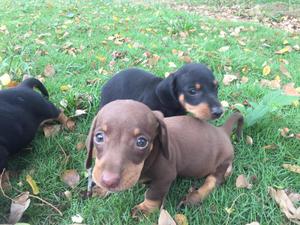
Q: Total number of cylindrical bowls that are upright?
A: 0